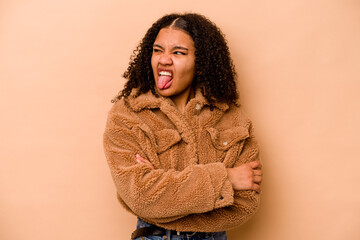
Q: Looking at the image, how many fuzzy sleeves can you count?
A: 2